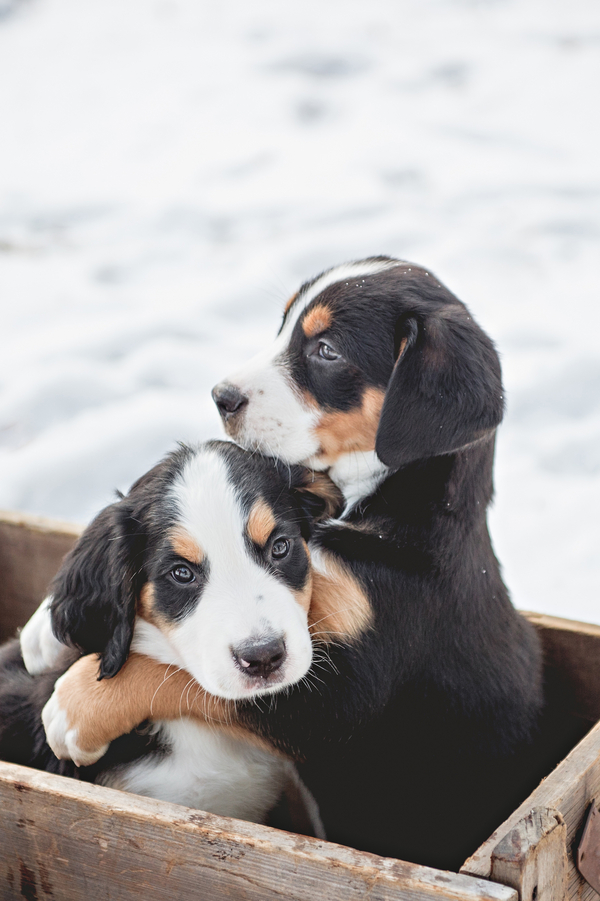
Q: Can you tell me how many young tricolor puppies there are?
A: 2